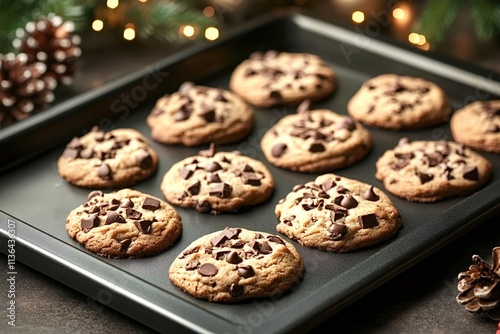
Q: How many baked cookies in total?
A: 11